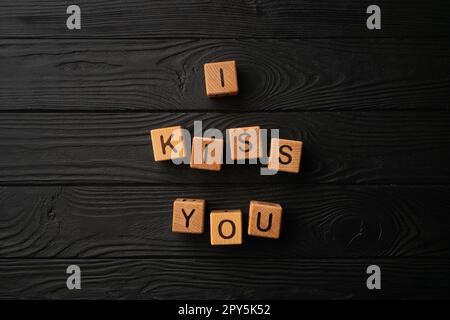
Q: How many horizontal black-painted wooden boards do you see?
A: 5